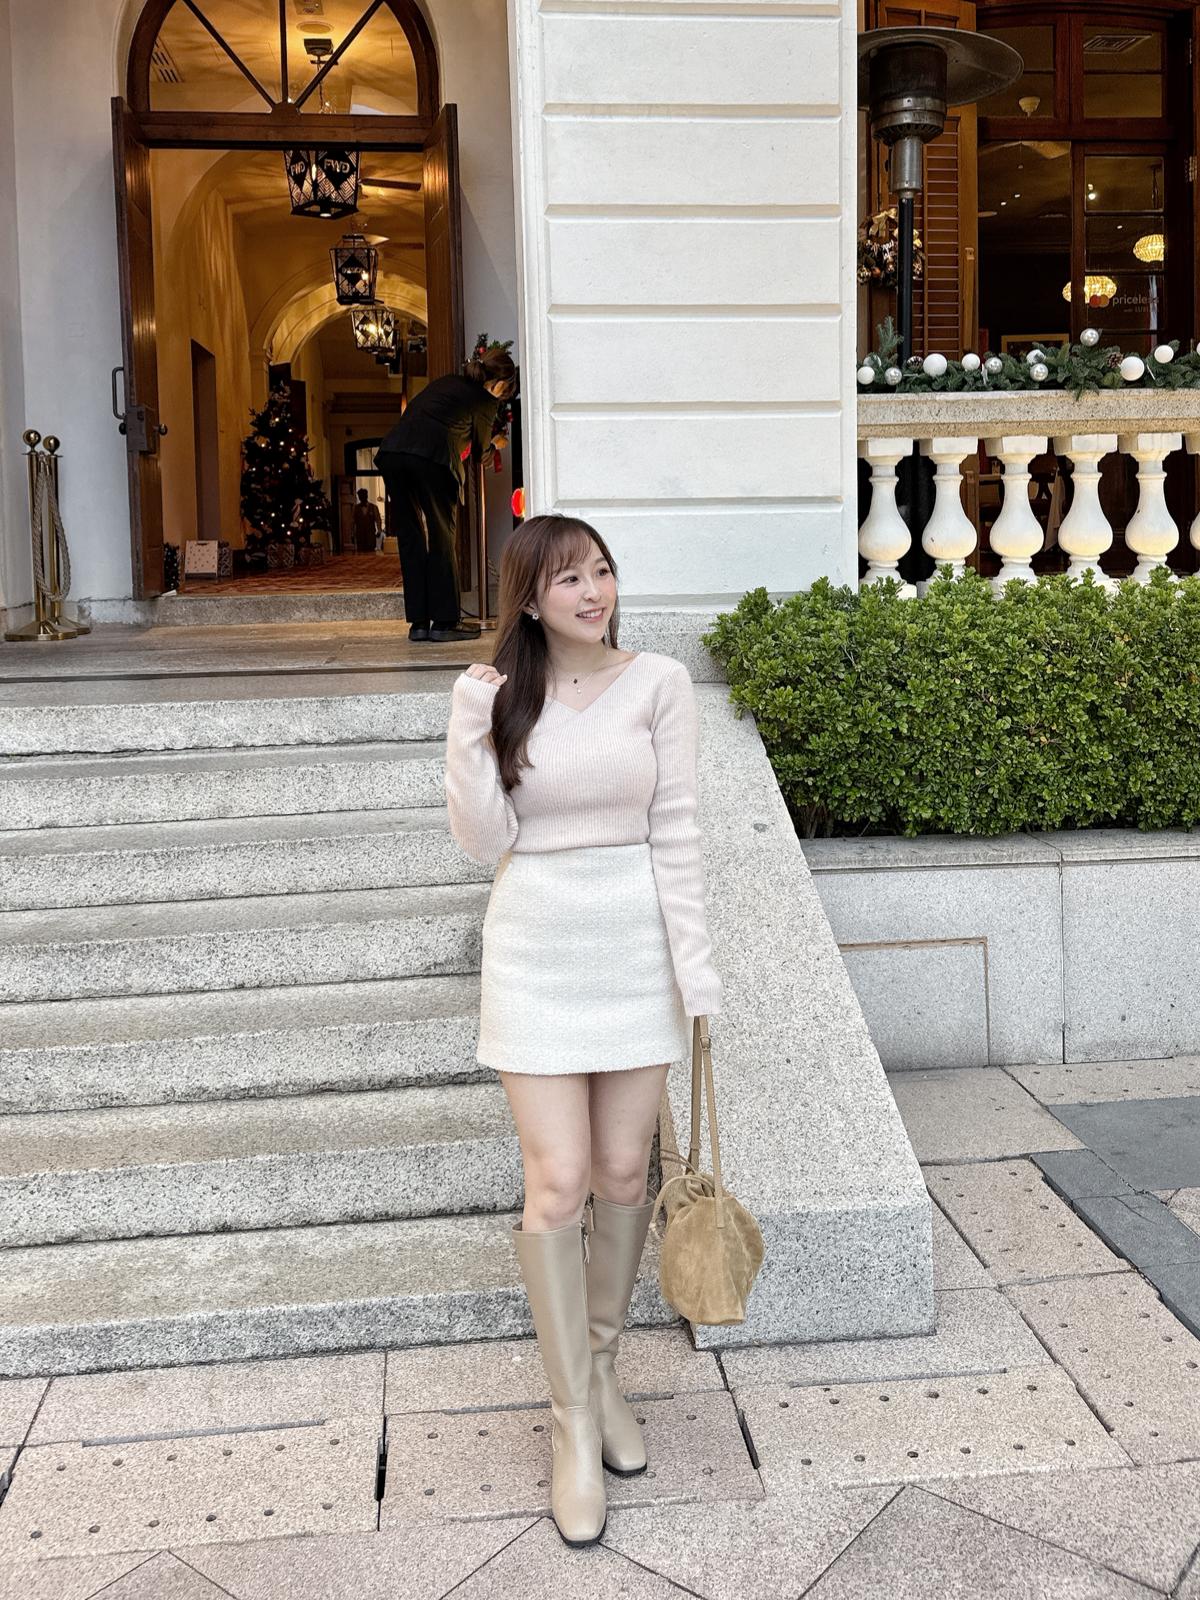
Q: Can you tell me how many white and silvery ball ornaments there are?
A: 12